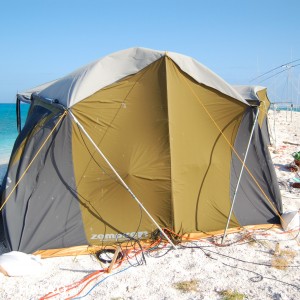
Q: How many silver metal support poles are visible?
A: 2